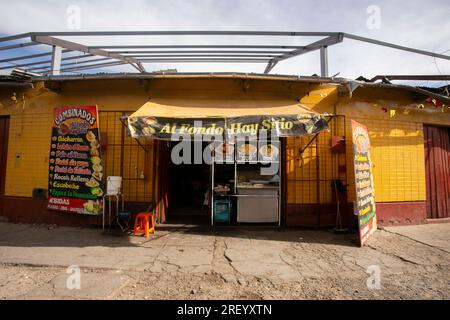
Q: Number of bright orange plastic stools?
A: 1